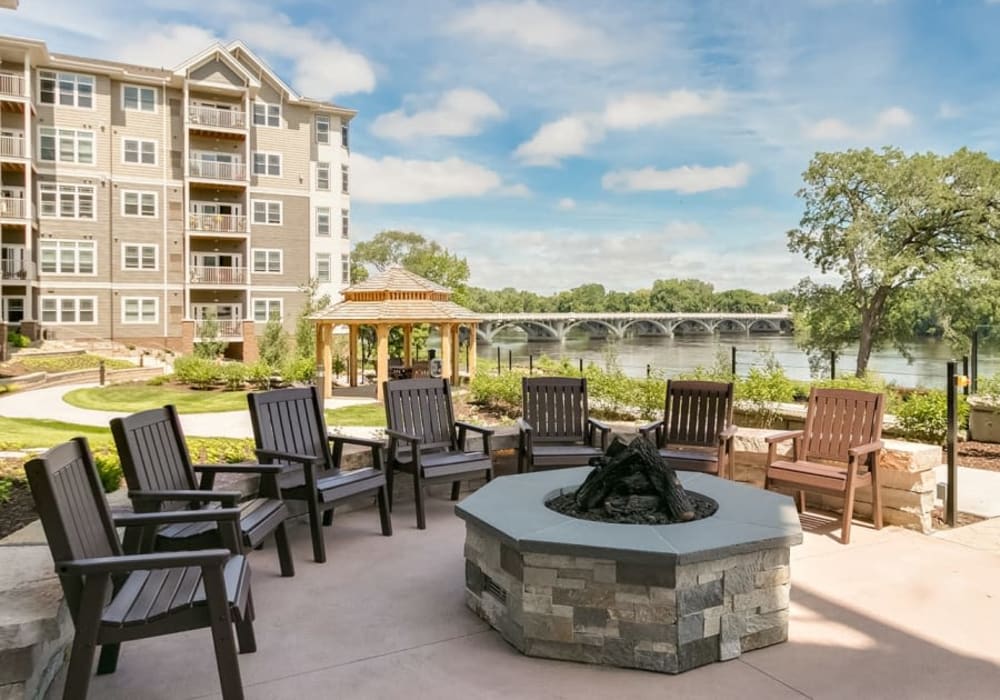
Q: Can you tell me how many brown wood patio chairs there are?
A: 7